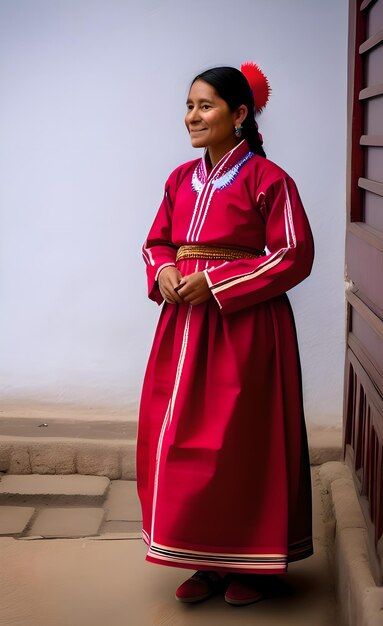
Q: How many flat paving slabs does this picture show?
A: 4